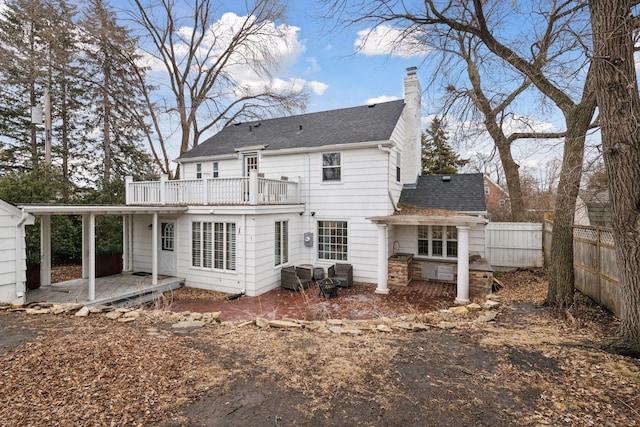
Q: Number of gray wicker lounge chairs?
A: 2